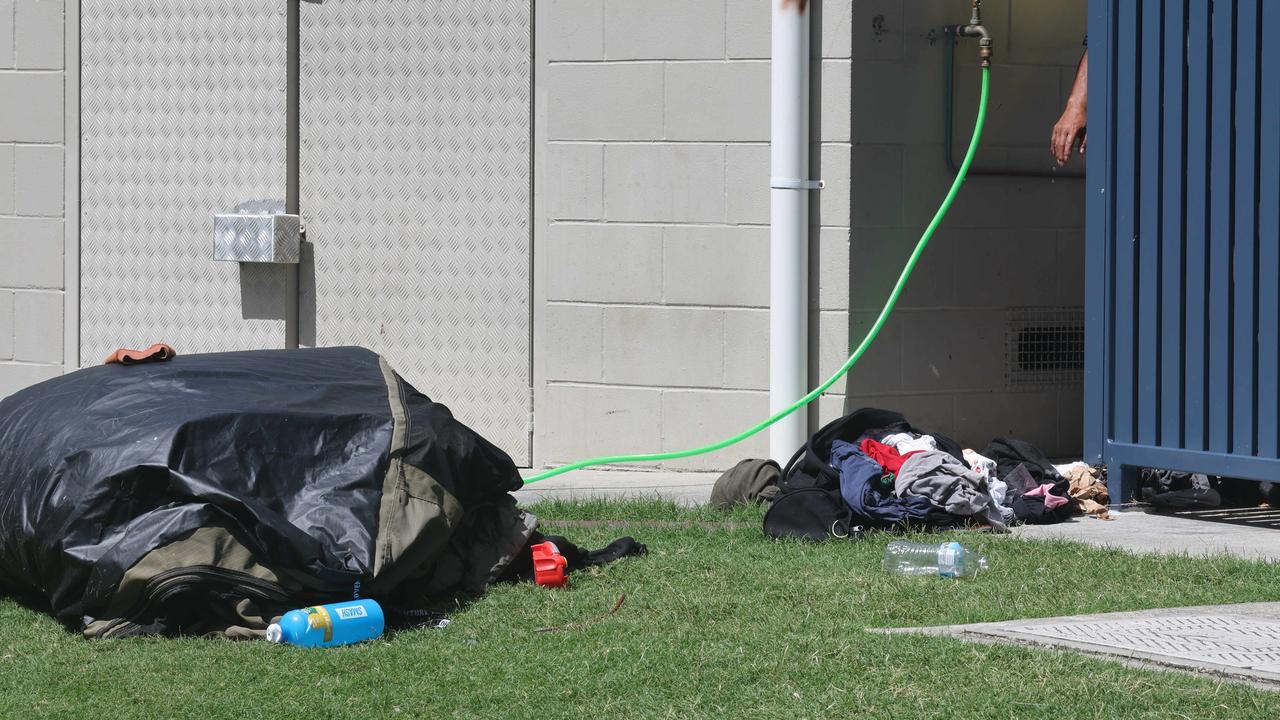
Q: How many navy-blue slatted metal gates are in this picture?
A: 1